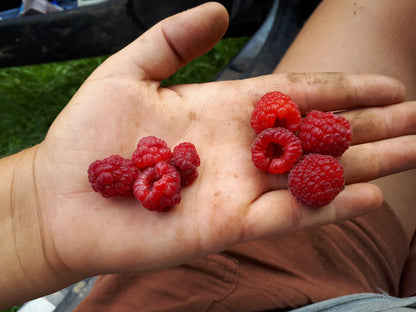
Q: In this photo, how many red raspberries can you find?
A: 8